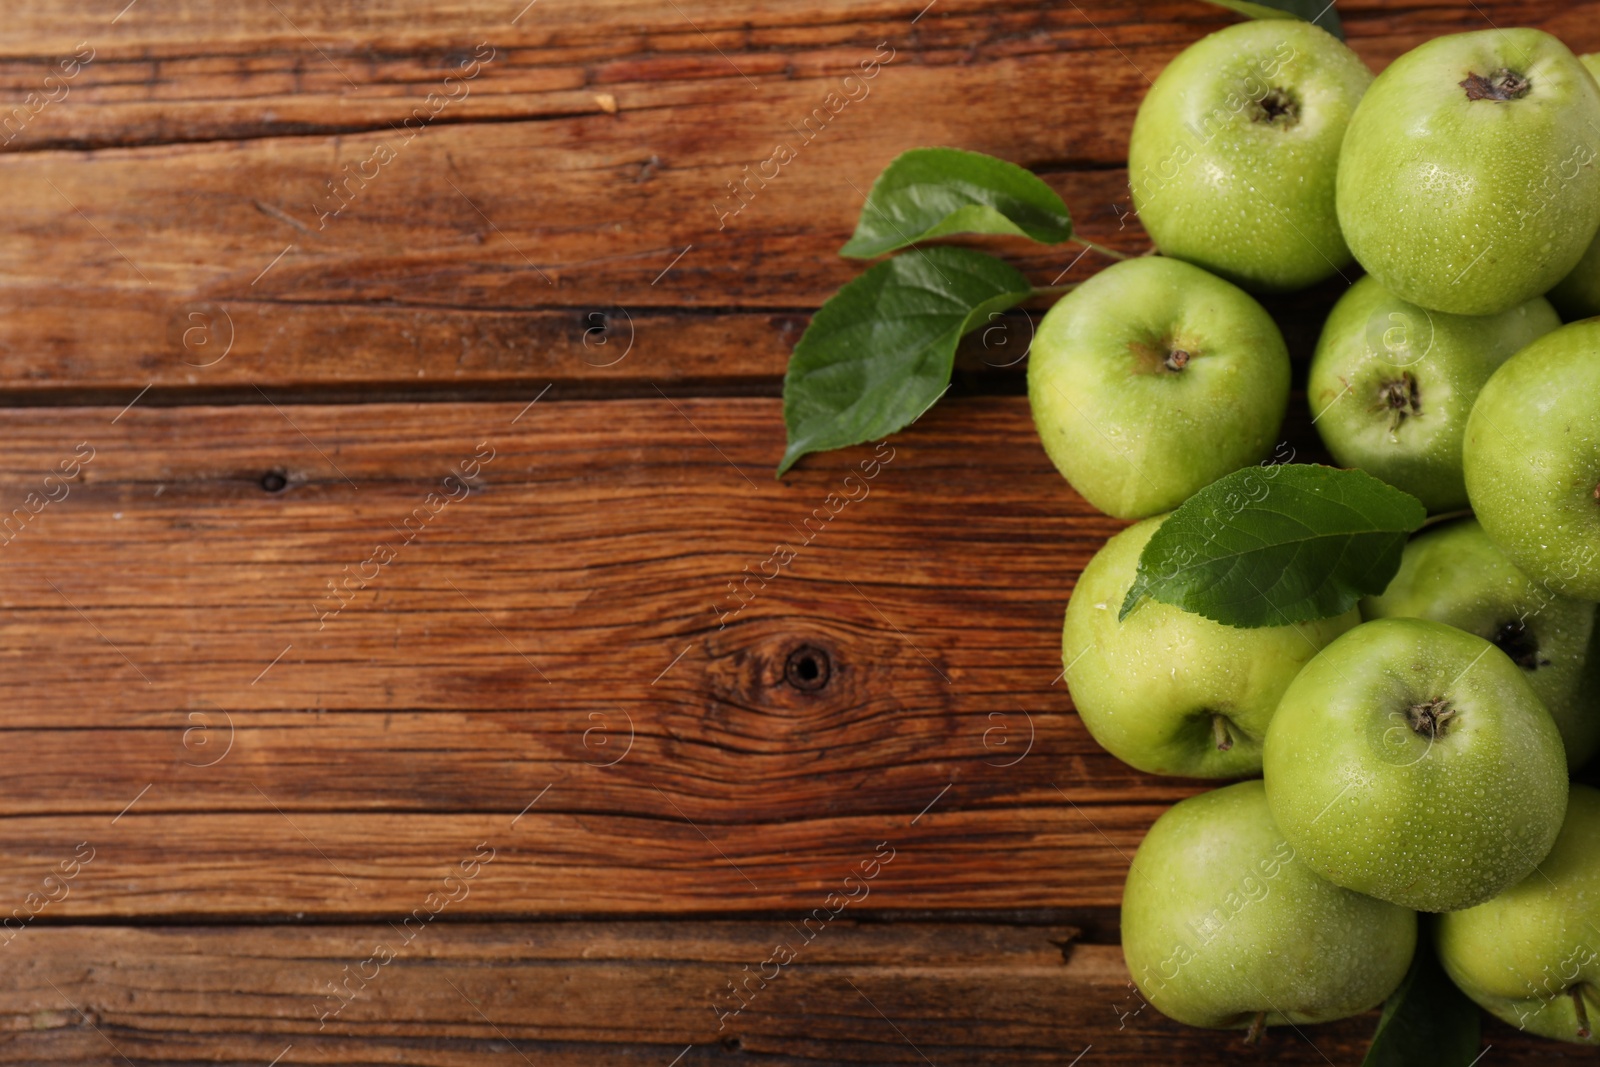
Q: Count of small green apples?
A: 11